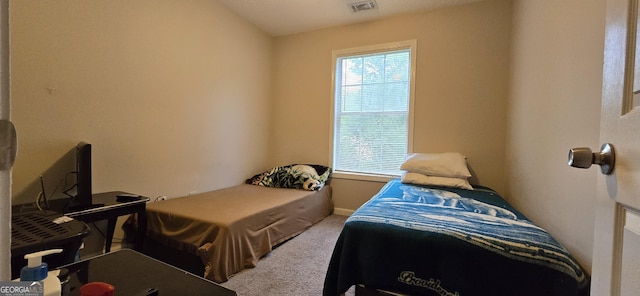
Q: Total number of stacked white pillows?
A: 2